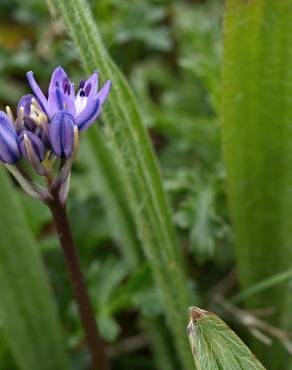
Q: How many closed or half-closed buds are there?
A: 4